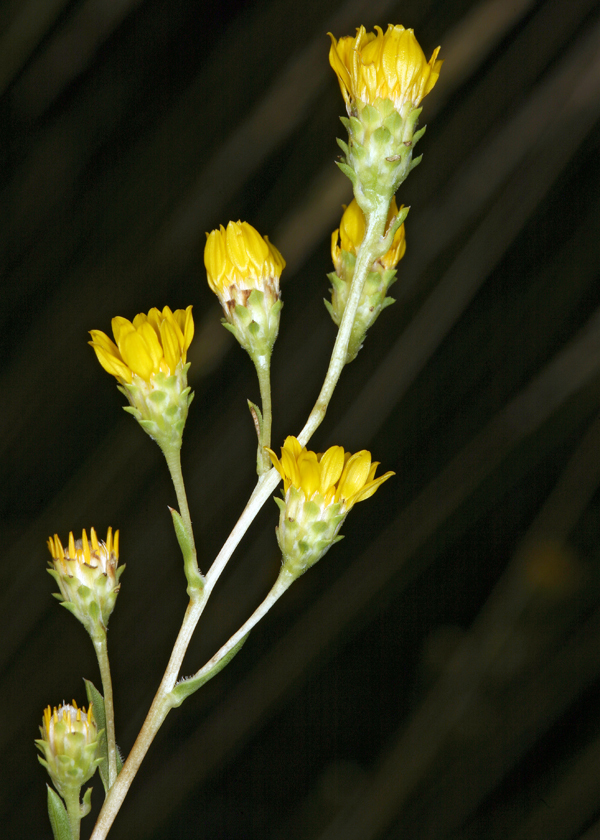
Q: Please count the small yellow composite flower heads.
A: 7